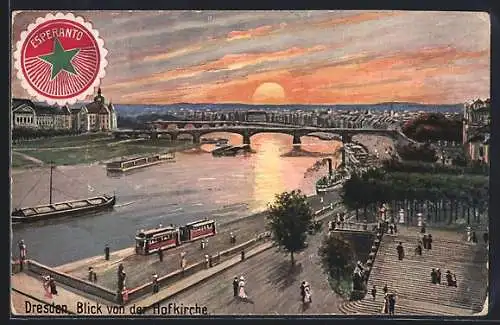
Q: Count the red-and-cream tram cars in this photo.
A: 2